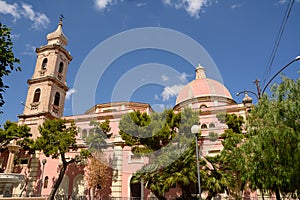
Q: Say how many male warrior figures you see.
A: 0